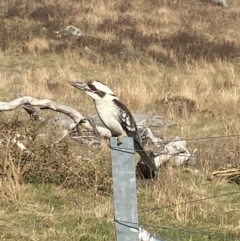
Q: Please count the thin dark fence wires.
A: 4